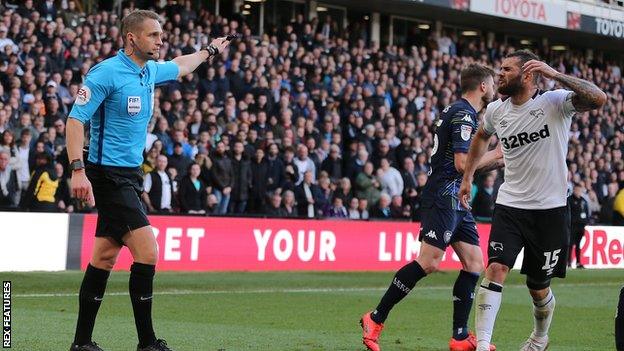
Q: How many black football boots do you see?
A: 2